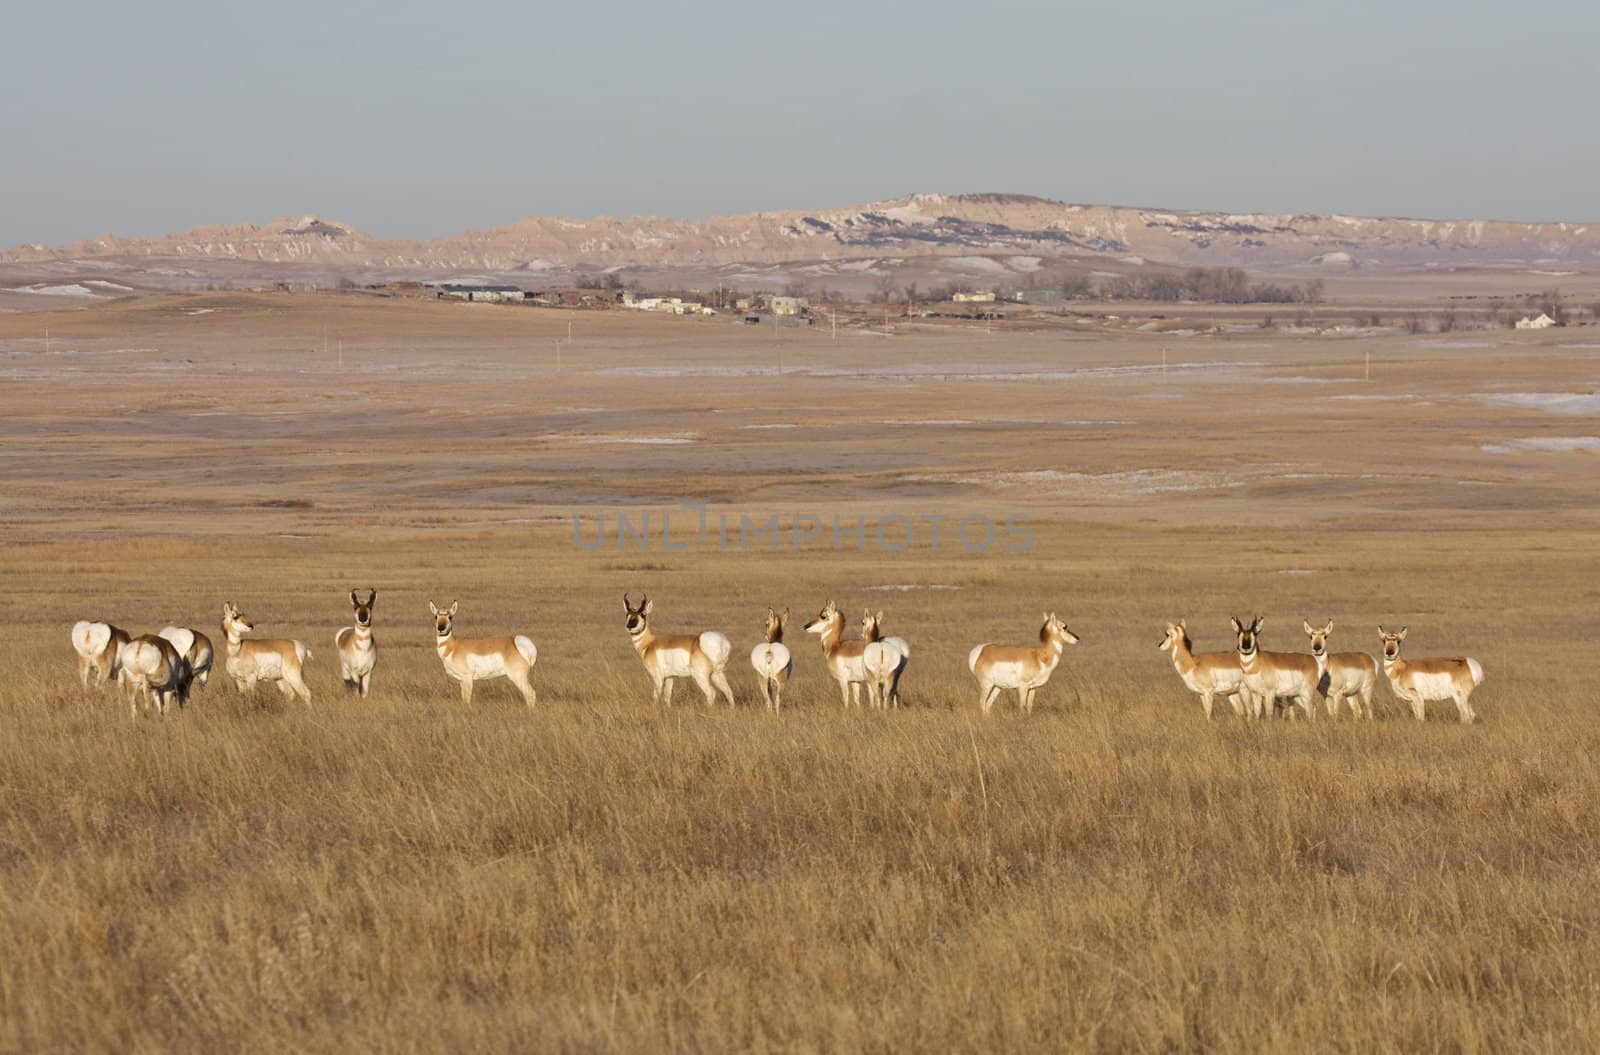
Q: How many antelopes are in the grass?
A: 15